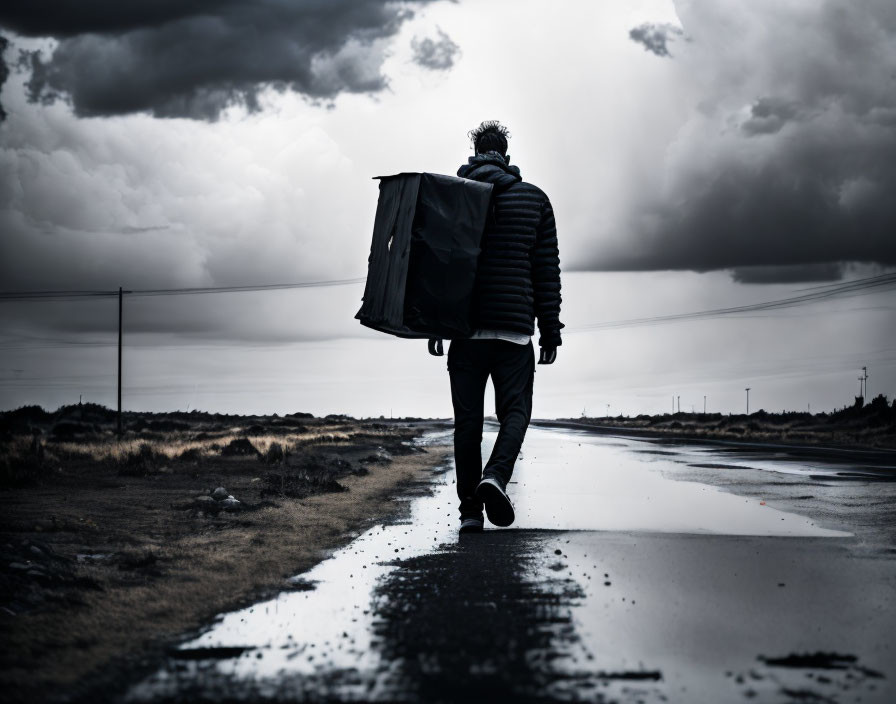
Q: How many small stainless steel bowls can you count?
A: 0